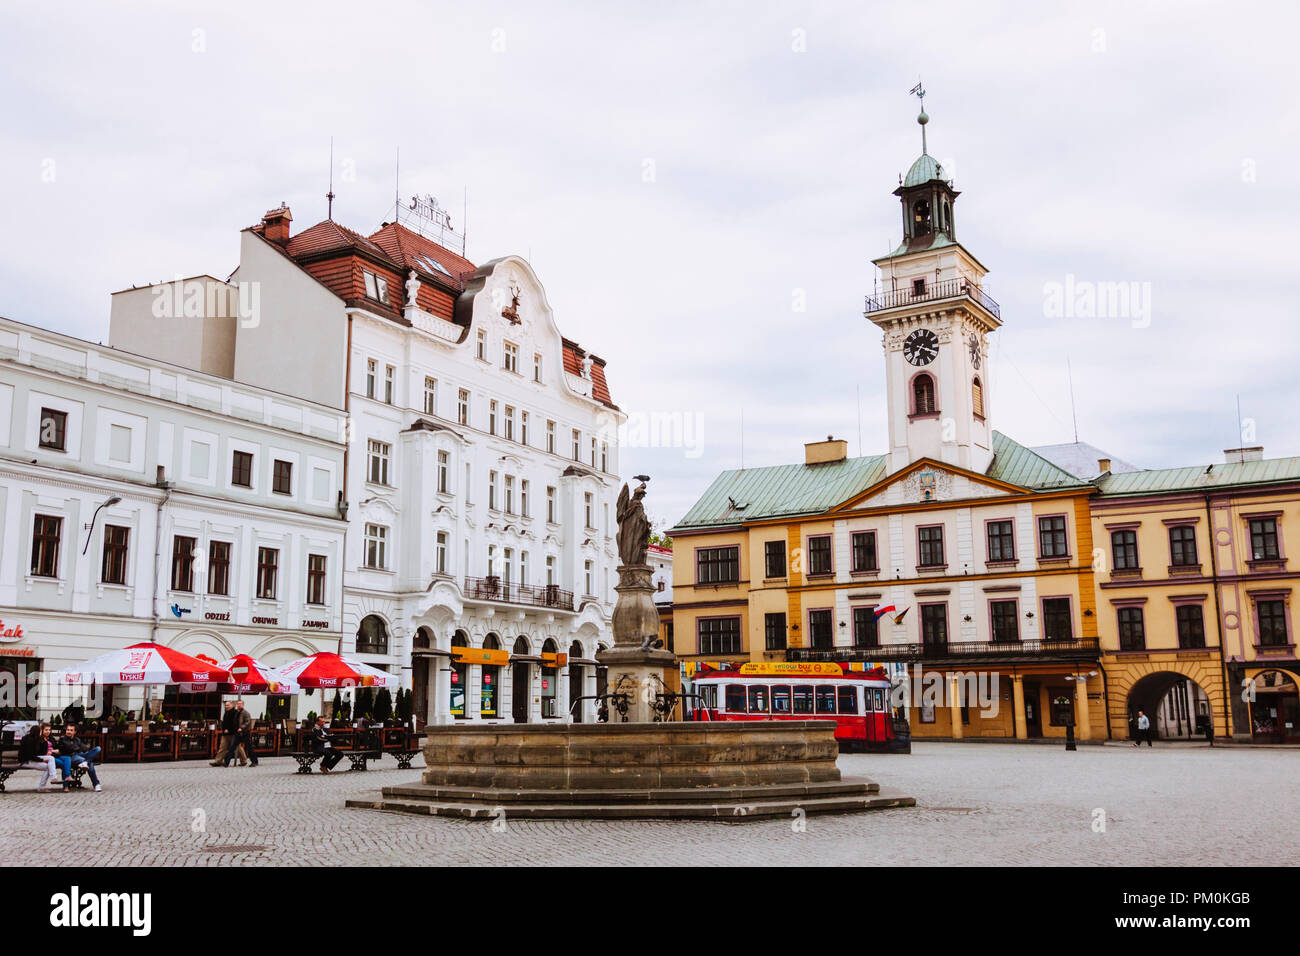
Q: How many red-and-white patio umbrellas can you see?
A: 3